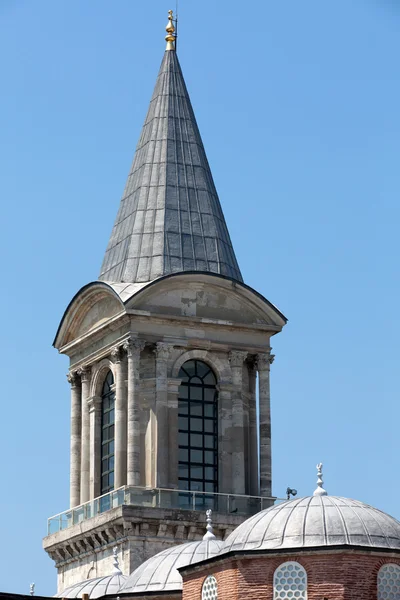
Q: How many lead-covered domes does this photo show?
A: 3